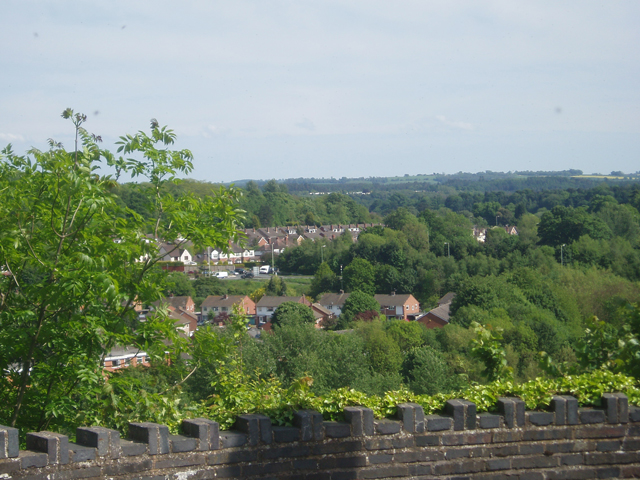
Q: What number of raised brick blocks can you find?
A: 13